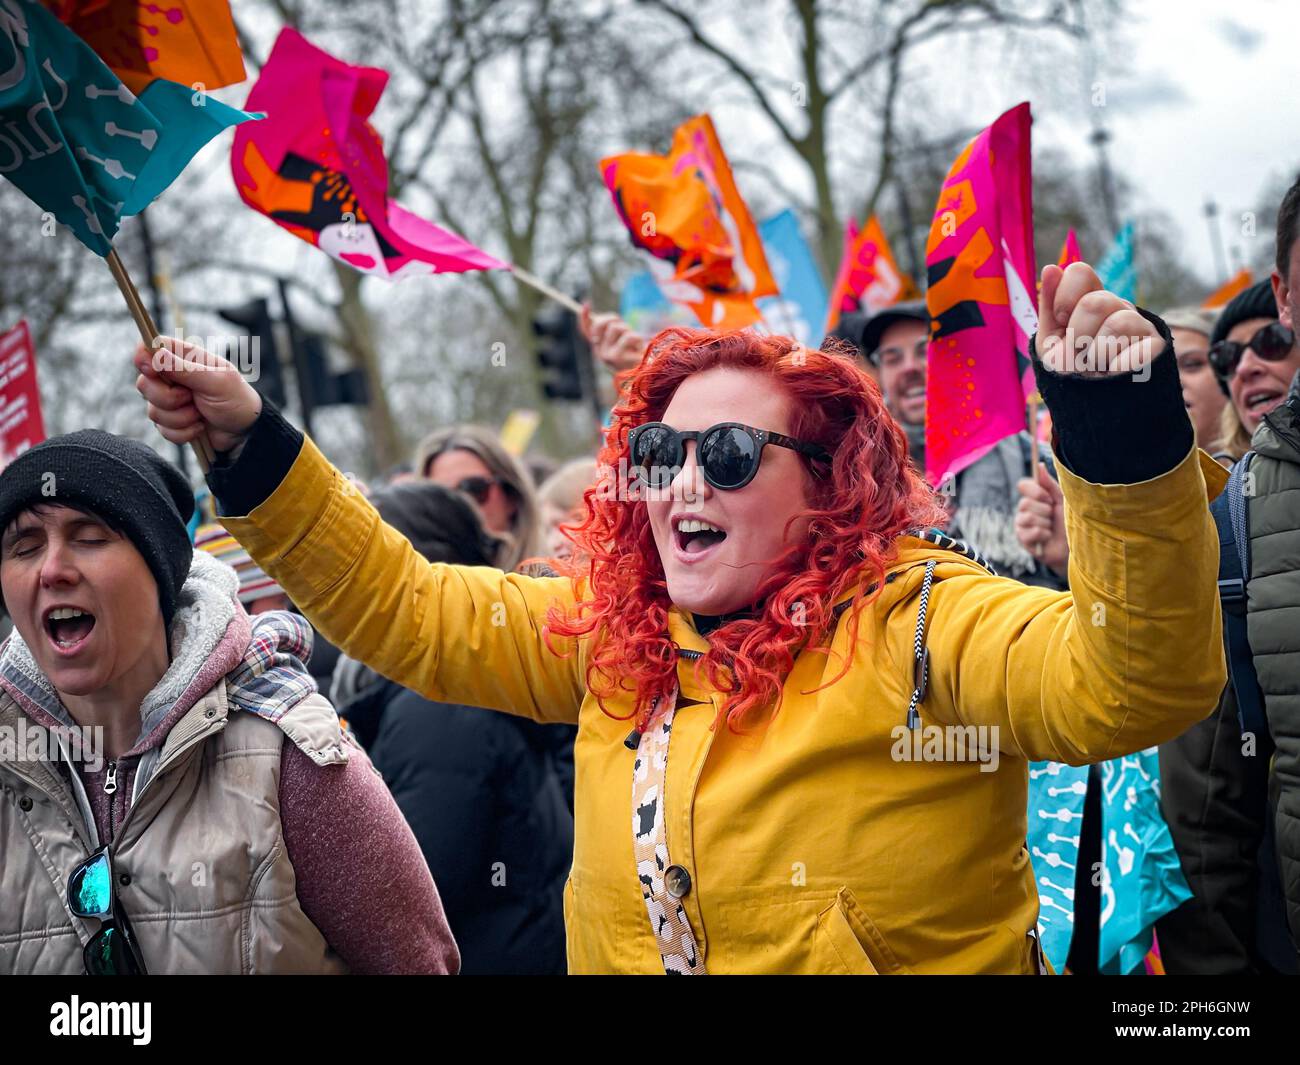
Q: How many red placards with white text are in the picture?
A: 1